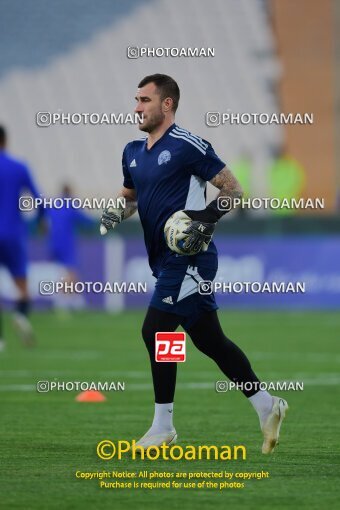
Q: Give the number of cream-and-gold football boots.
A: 2